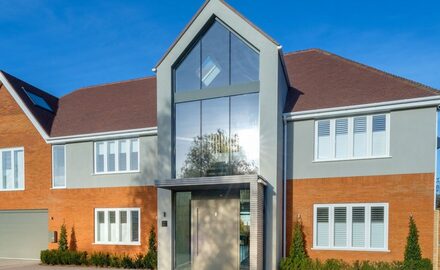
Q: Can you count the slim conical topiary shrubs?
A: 4